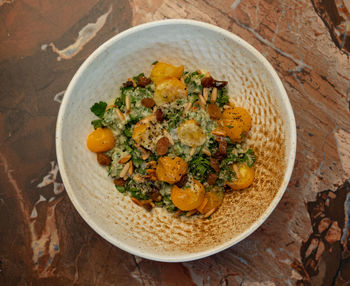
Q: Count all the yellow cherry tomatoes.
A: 10